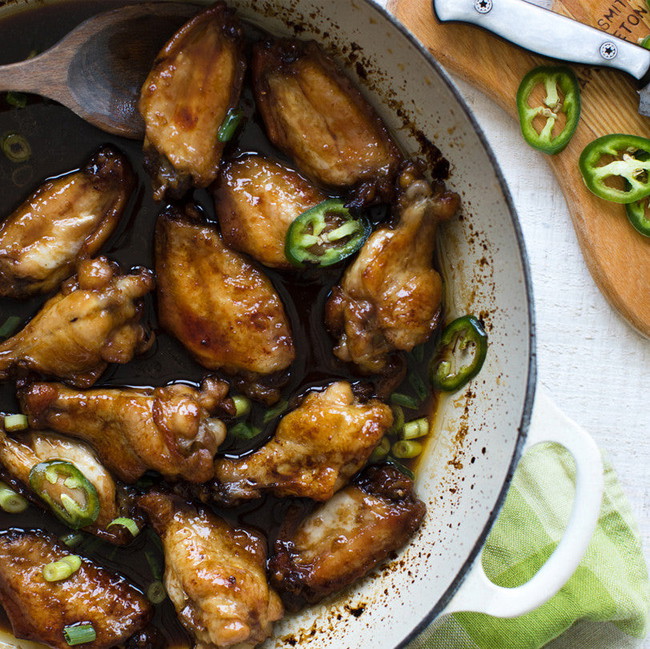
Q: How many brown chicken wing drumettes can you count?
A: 5